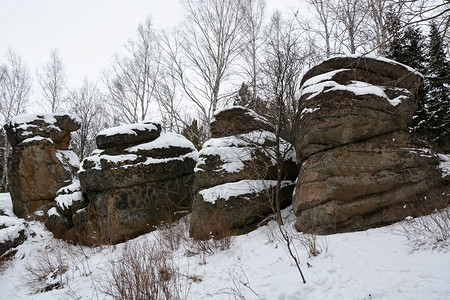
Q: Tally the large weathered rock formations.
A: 4